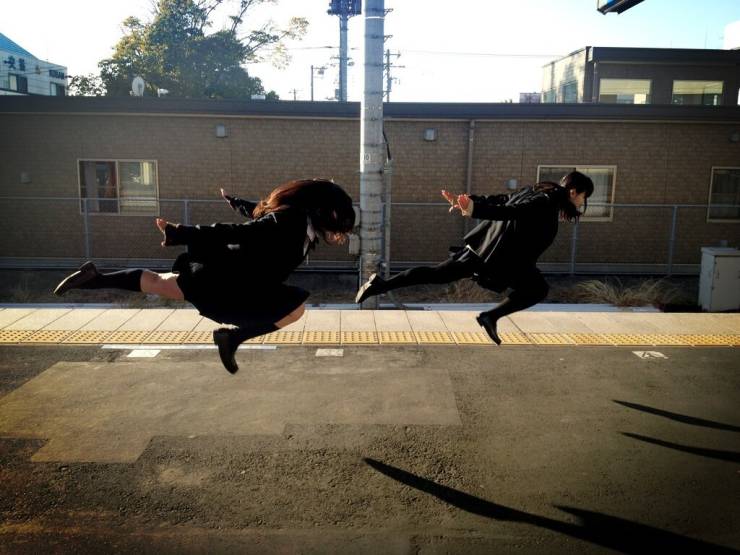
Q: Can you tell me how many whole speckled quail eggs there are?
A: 0